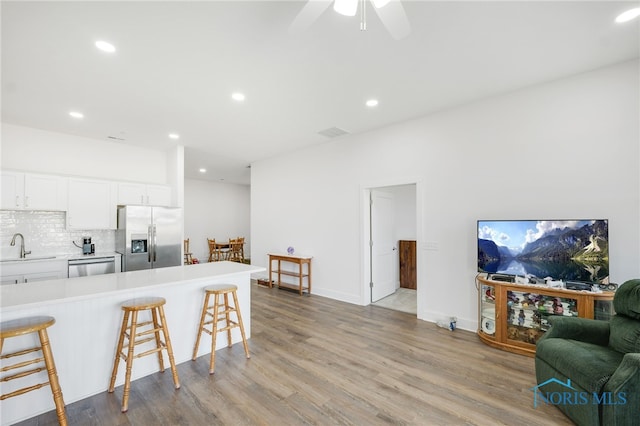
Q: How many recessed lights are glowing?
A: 7